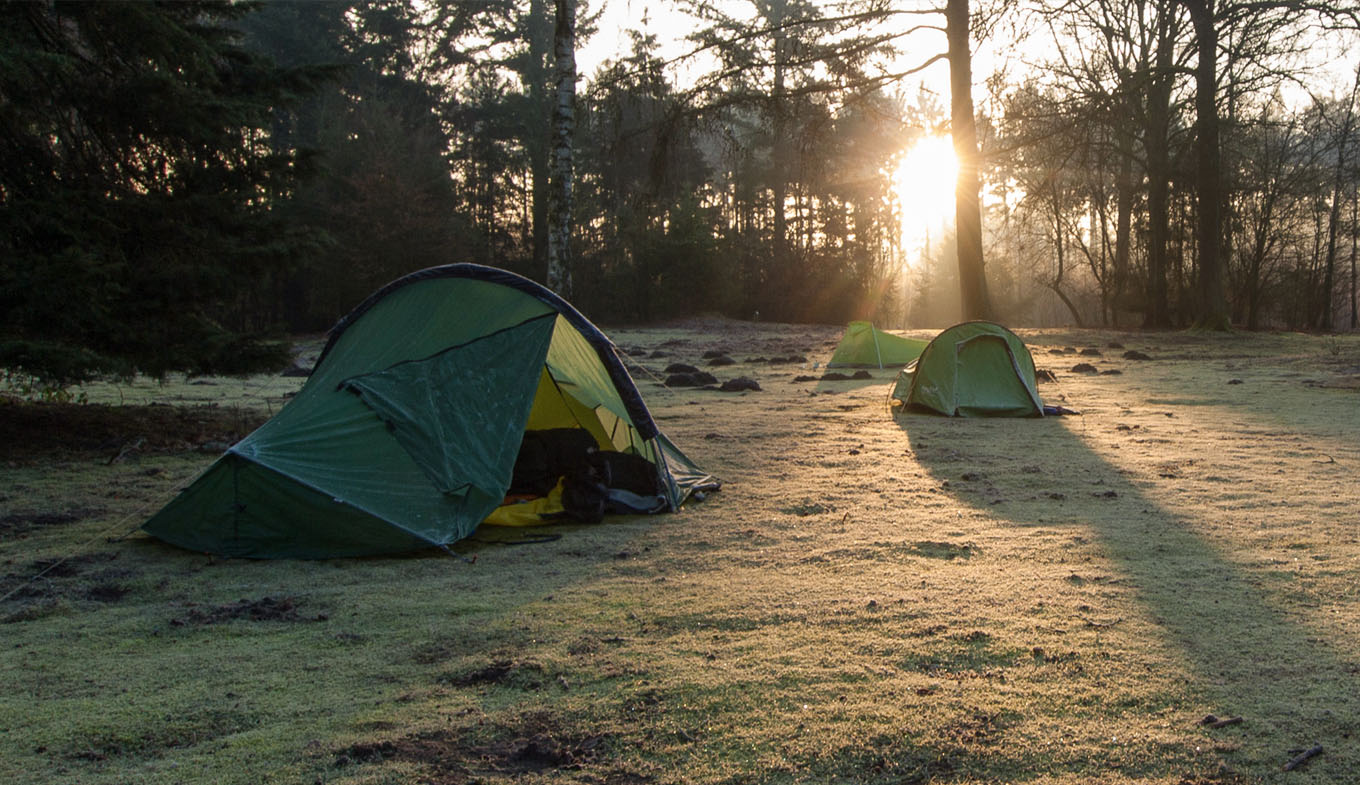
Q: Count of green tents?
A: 3